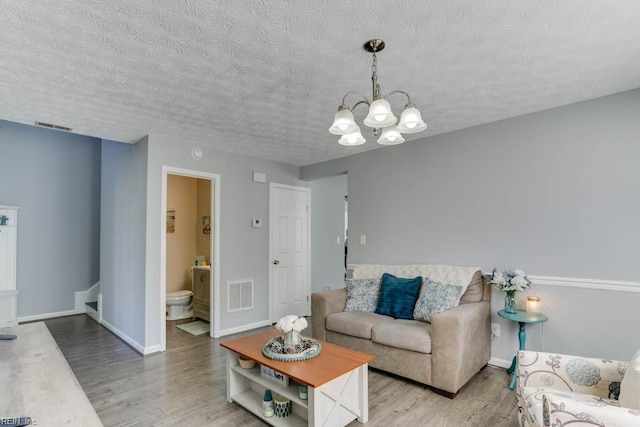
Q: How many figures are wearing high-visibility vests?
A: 0